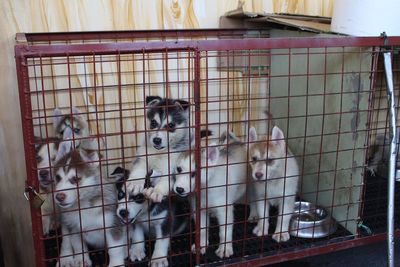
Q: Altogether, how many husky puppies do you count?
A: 7